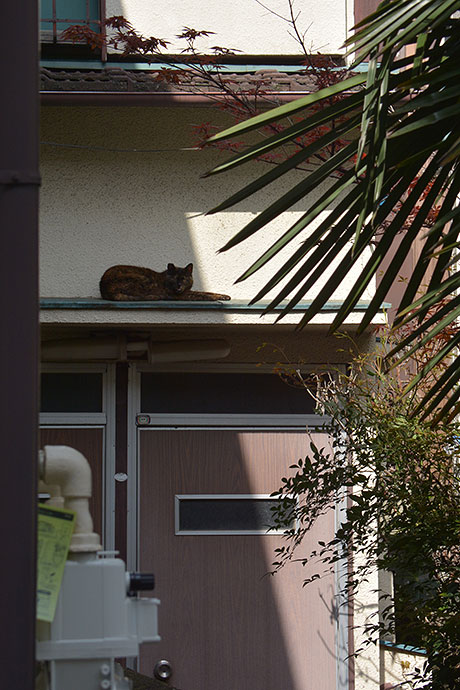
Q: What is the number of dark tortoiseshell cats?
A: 1